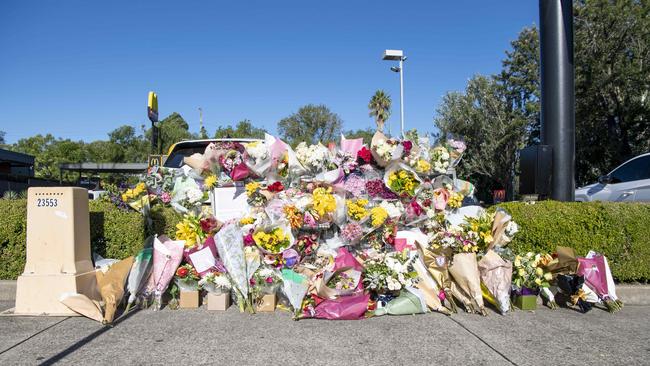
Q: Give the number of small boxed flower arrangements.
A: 4